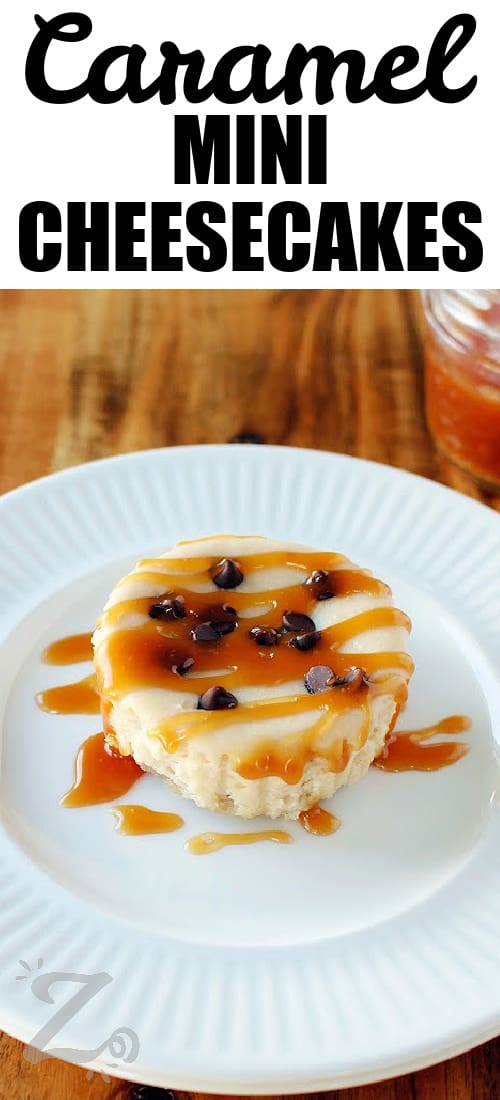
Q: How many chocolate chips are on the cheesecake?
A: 13